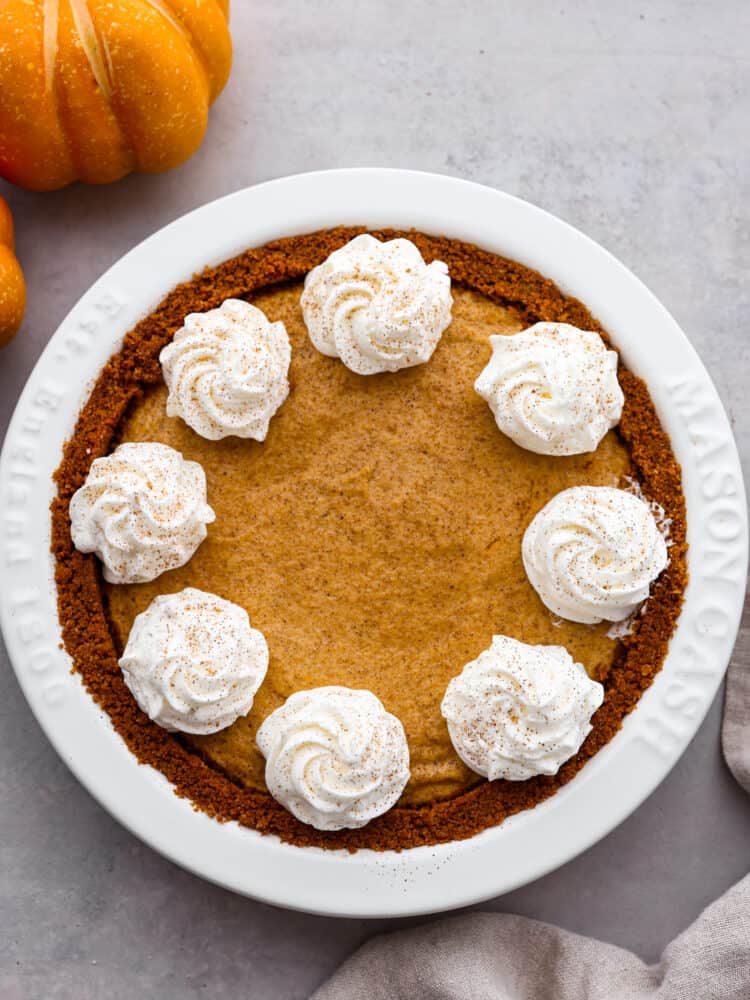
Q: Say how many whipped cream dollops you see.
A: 8